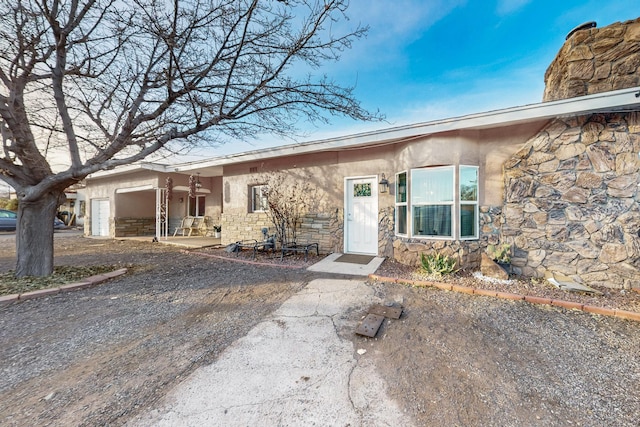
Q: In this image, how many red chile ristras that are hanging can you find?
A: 2